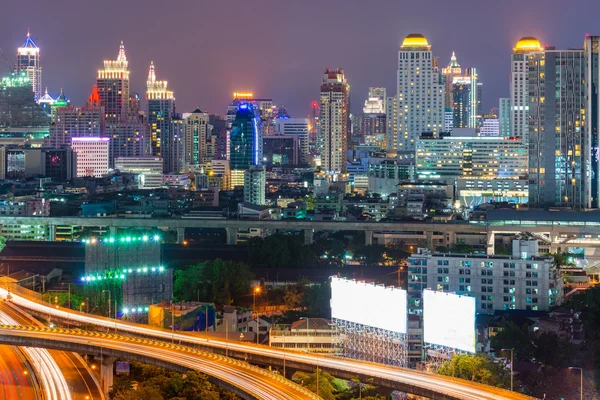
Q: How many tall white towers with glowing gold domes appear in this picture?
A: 2